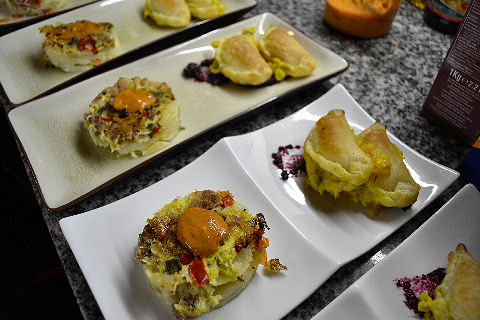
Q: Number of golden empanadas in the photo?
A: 7